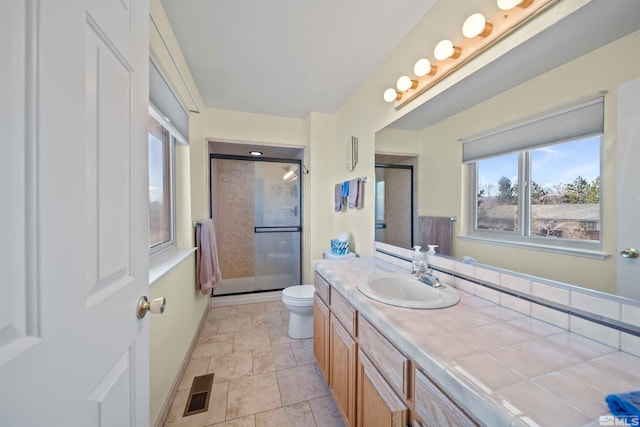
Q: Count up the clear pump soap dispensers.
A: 1